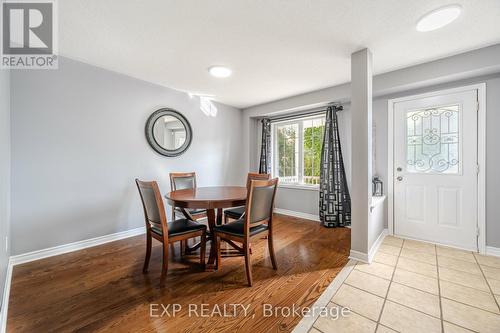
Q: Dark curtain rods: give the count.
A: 1